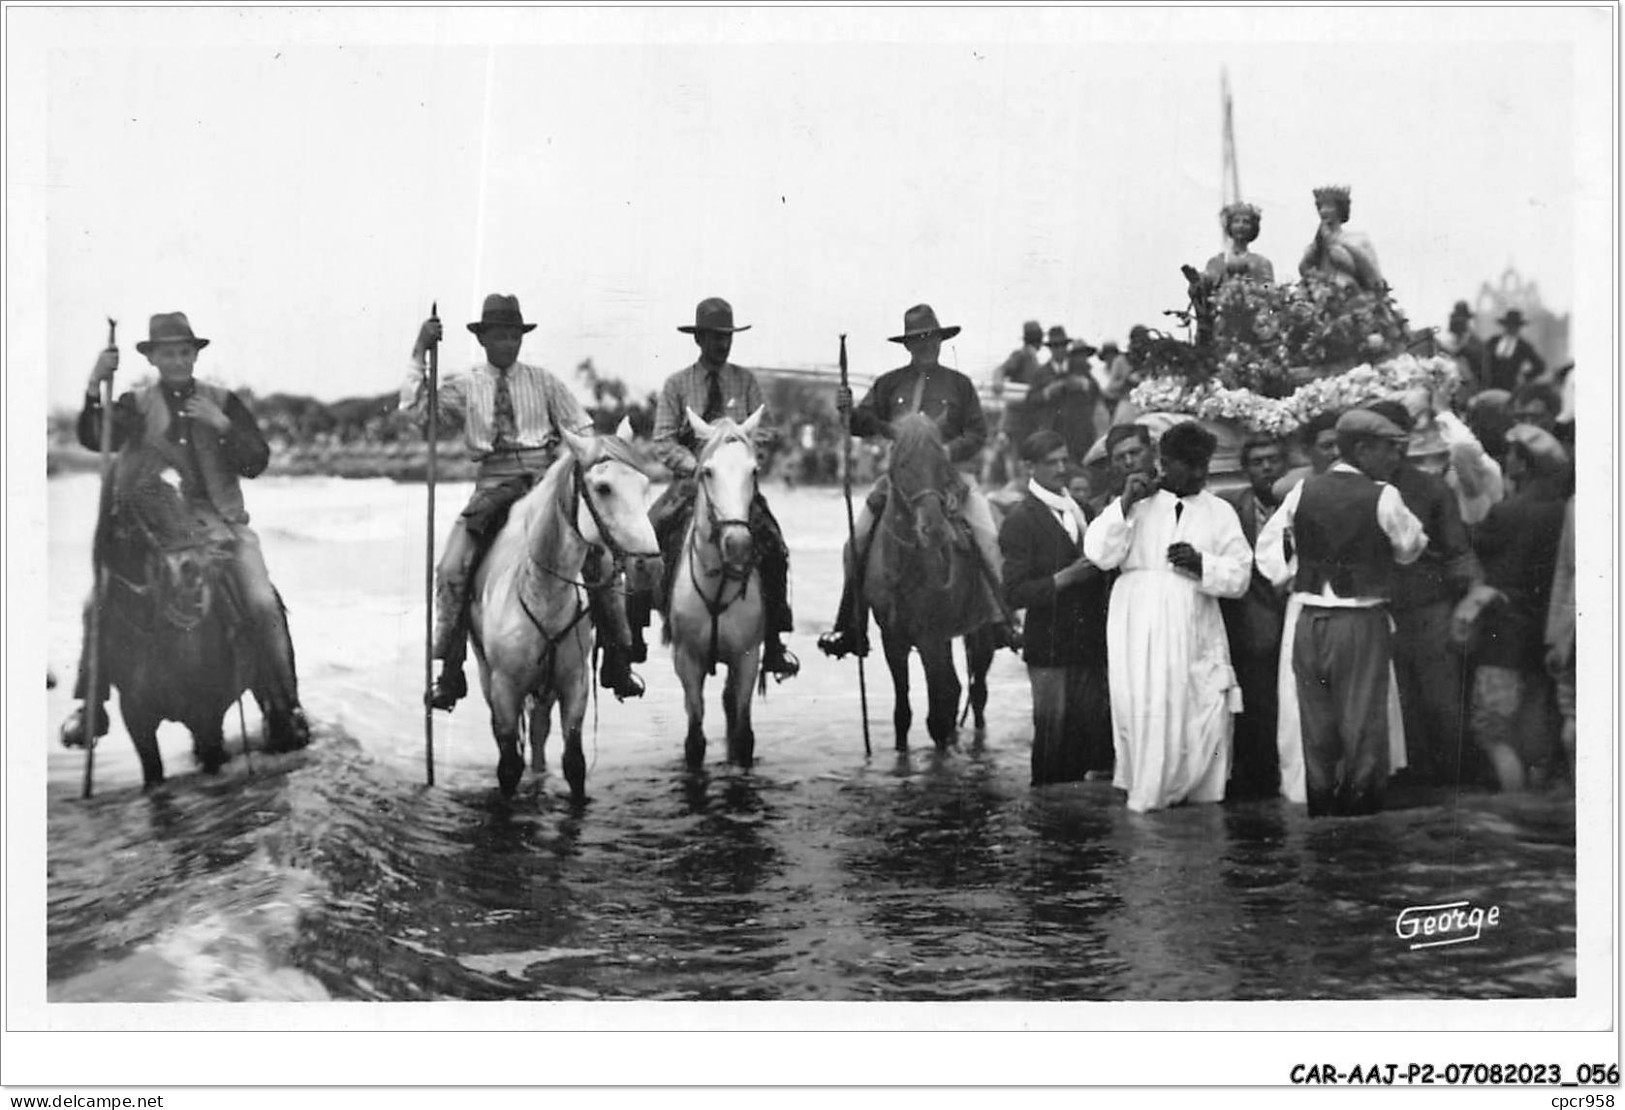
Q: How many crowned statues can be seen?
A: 2